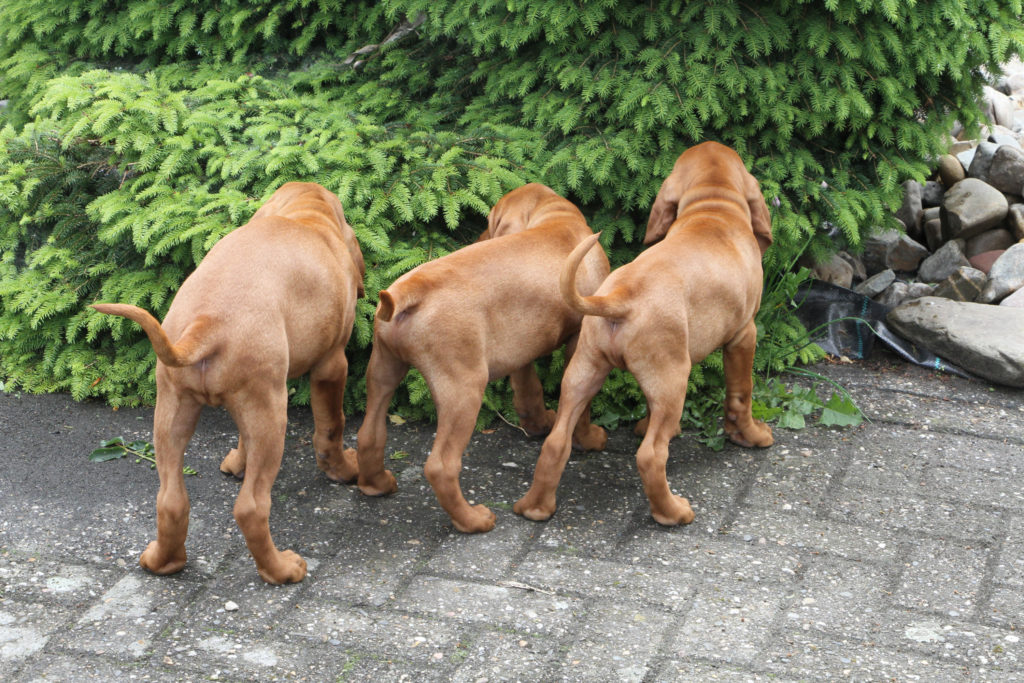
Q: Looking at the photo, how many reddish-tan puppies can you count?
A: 3